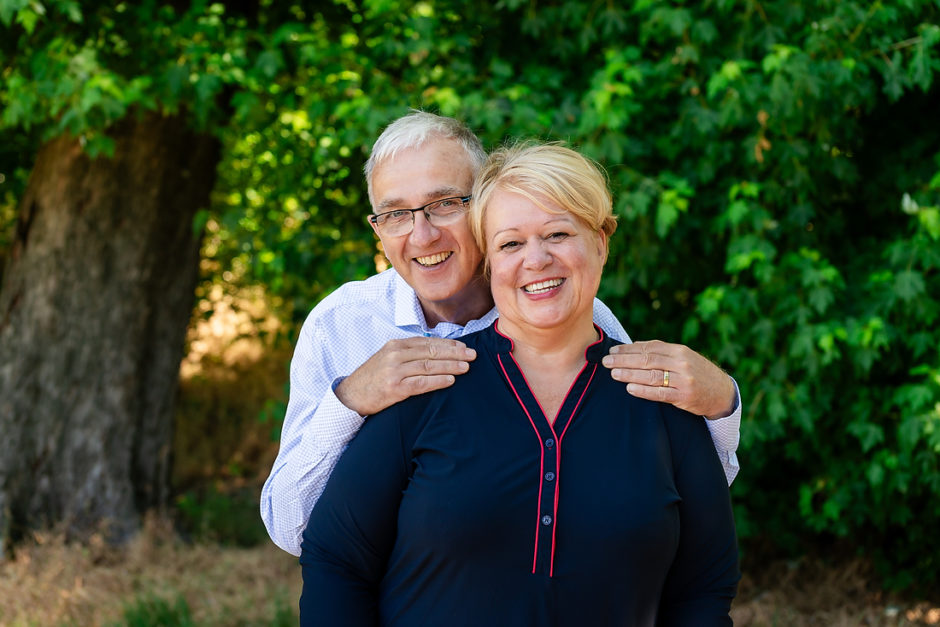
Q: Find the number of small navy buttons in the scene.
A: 3